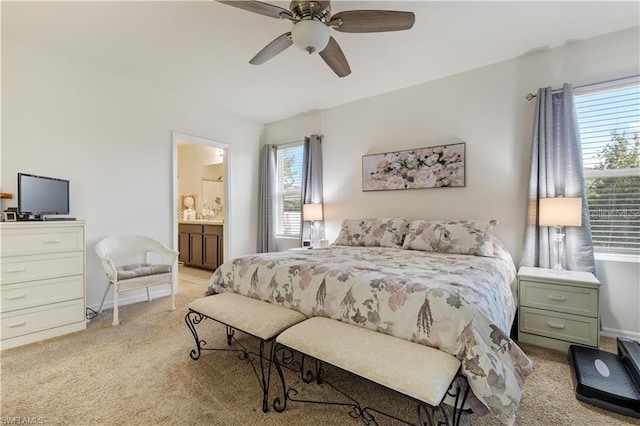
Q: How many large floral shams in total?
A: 2